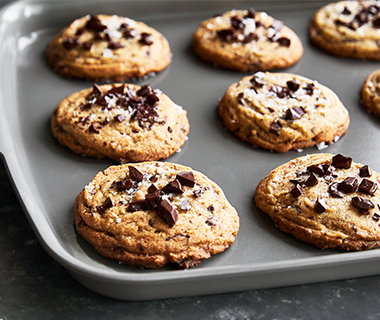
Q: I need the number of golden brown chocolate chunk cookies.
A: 8